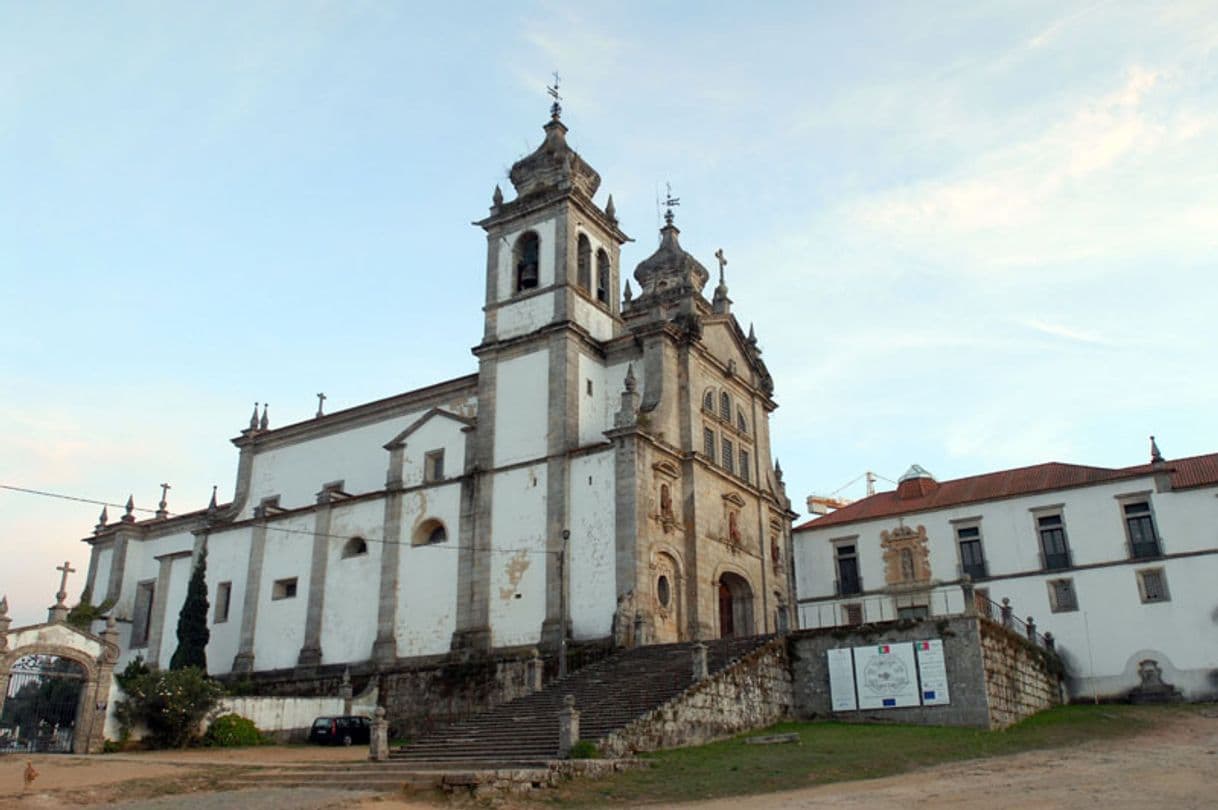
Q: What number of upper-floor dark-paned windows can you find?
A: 4